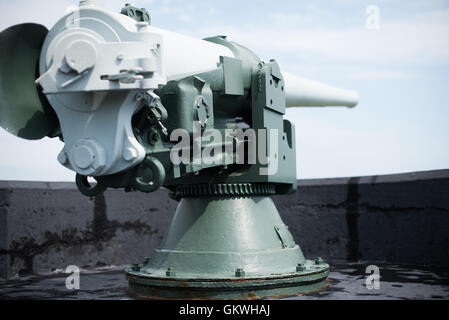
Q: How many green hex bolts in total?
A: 6